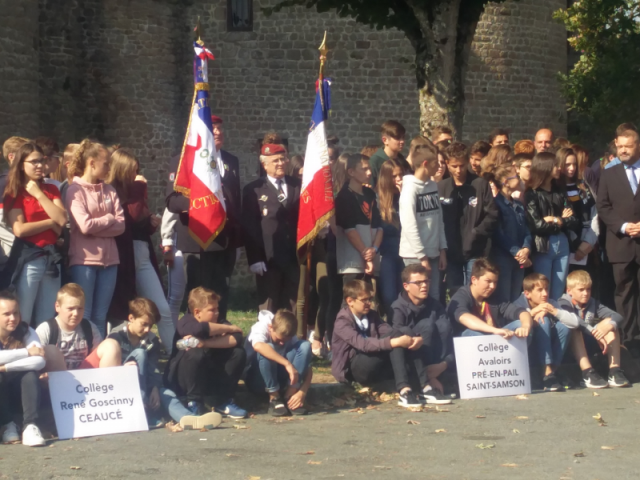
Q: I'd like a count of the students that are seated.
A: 10